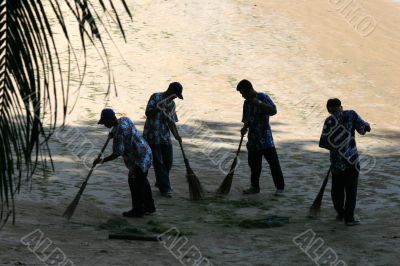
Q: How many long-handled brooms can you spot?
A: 4